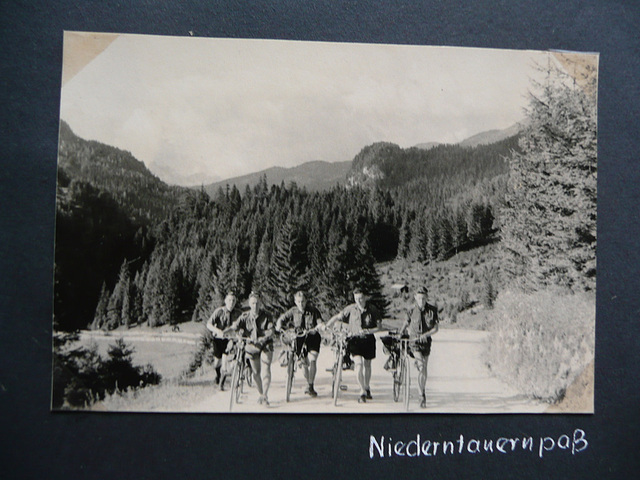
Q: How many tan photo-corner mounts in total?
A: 3